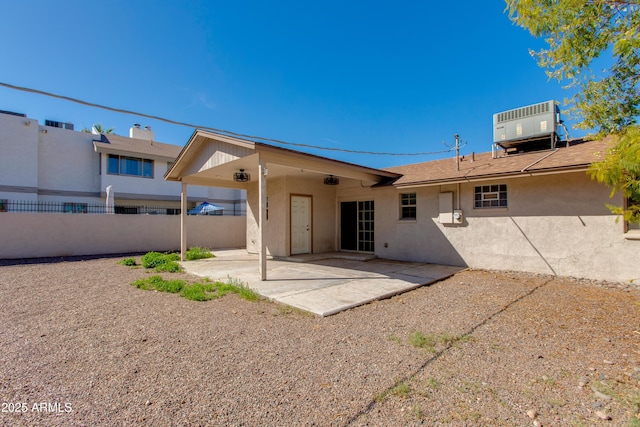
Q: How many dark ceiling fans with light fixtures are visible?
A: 2